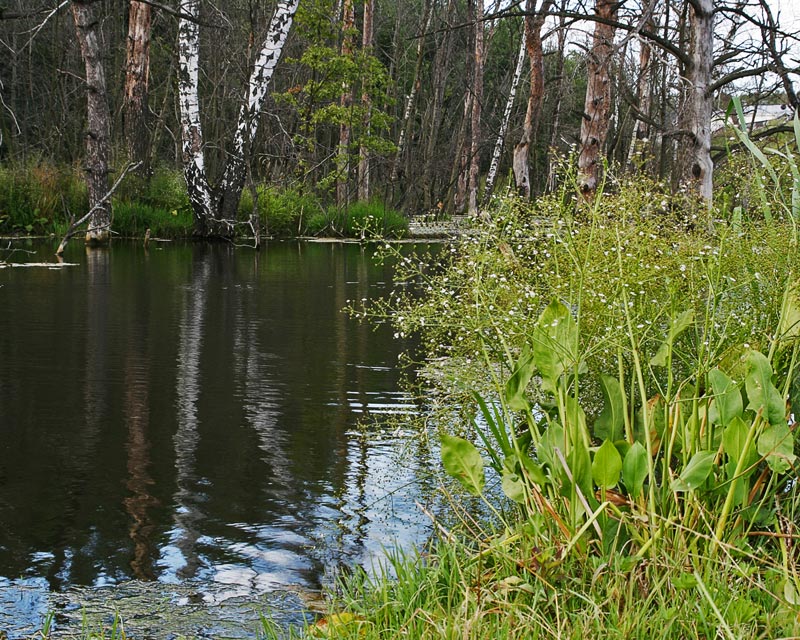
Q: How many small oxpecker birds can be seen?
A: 0